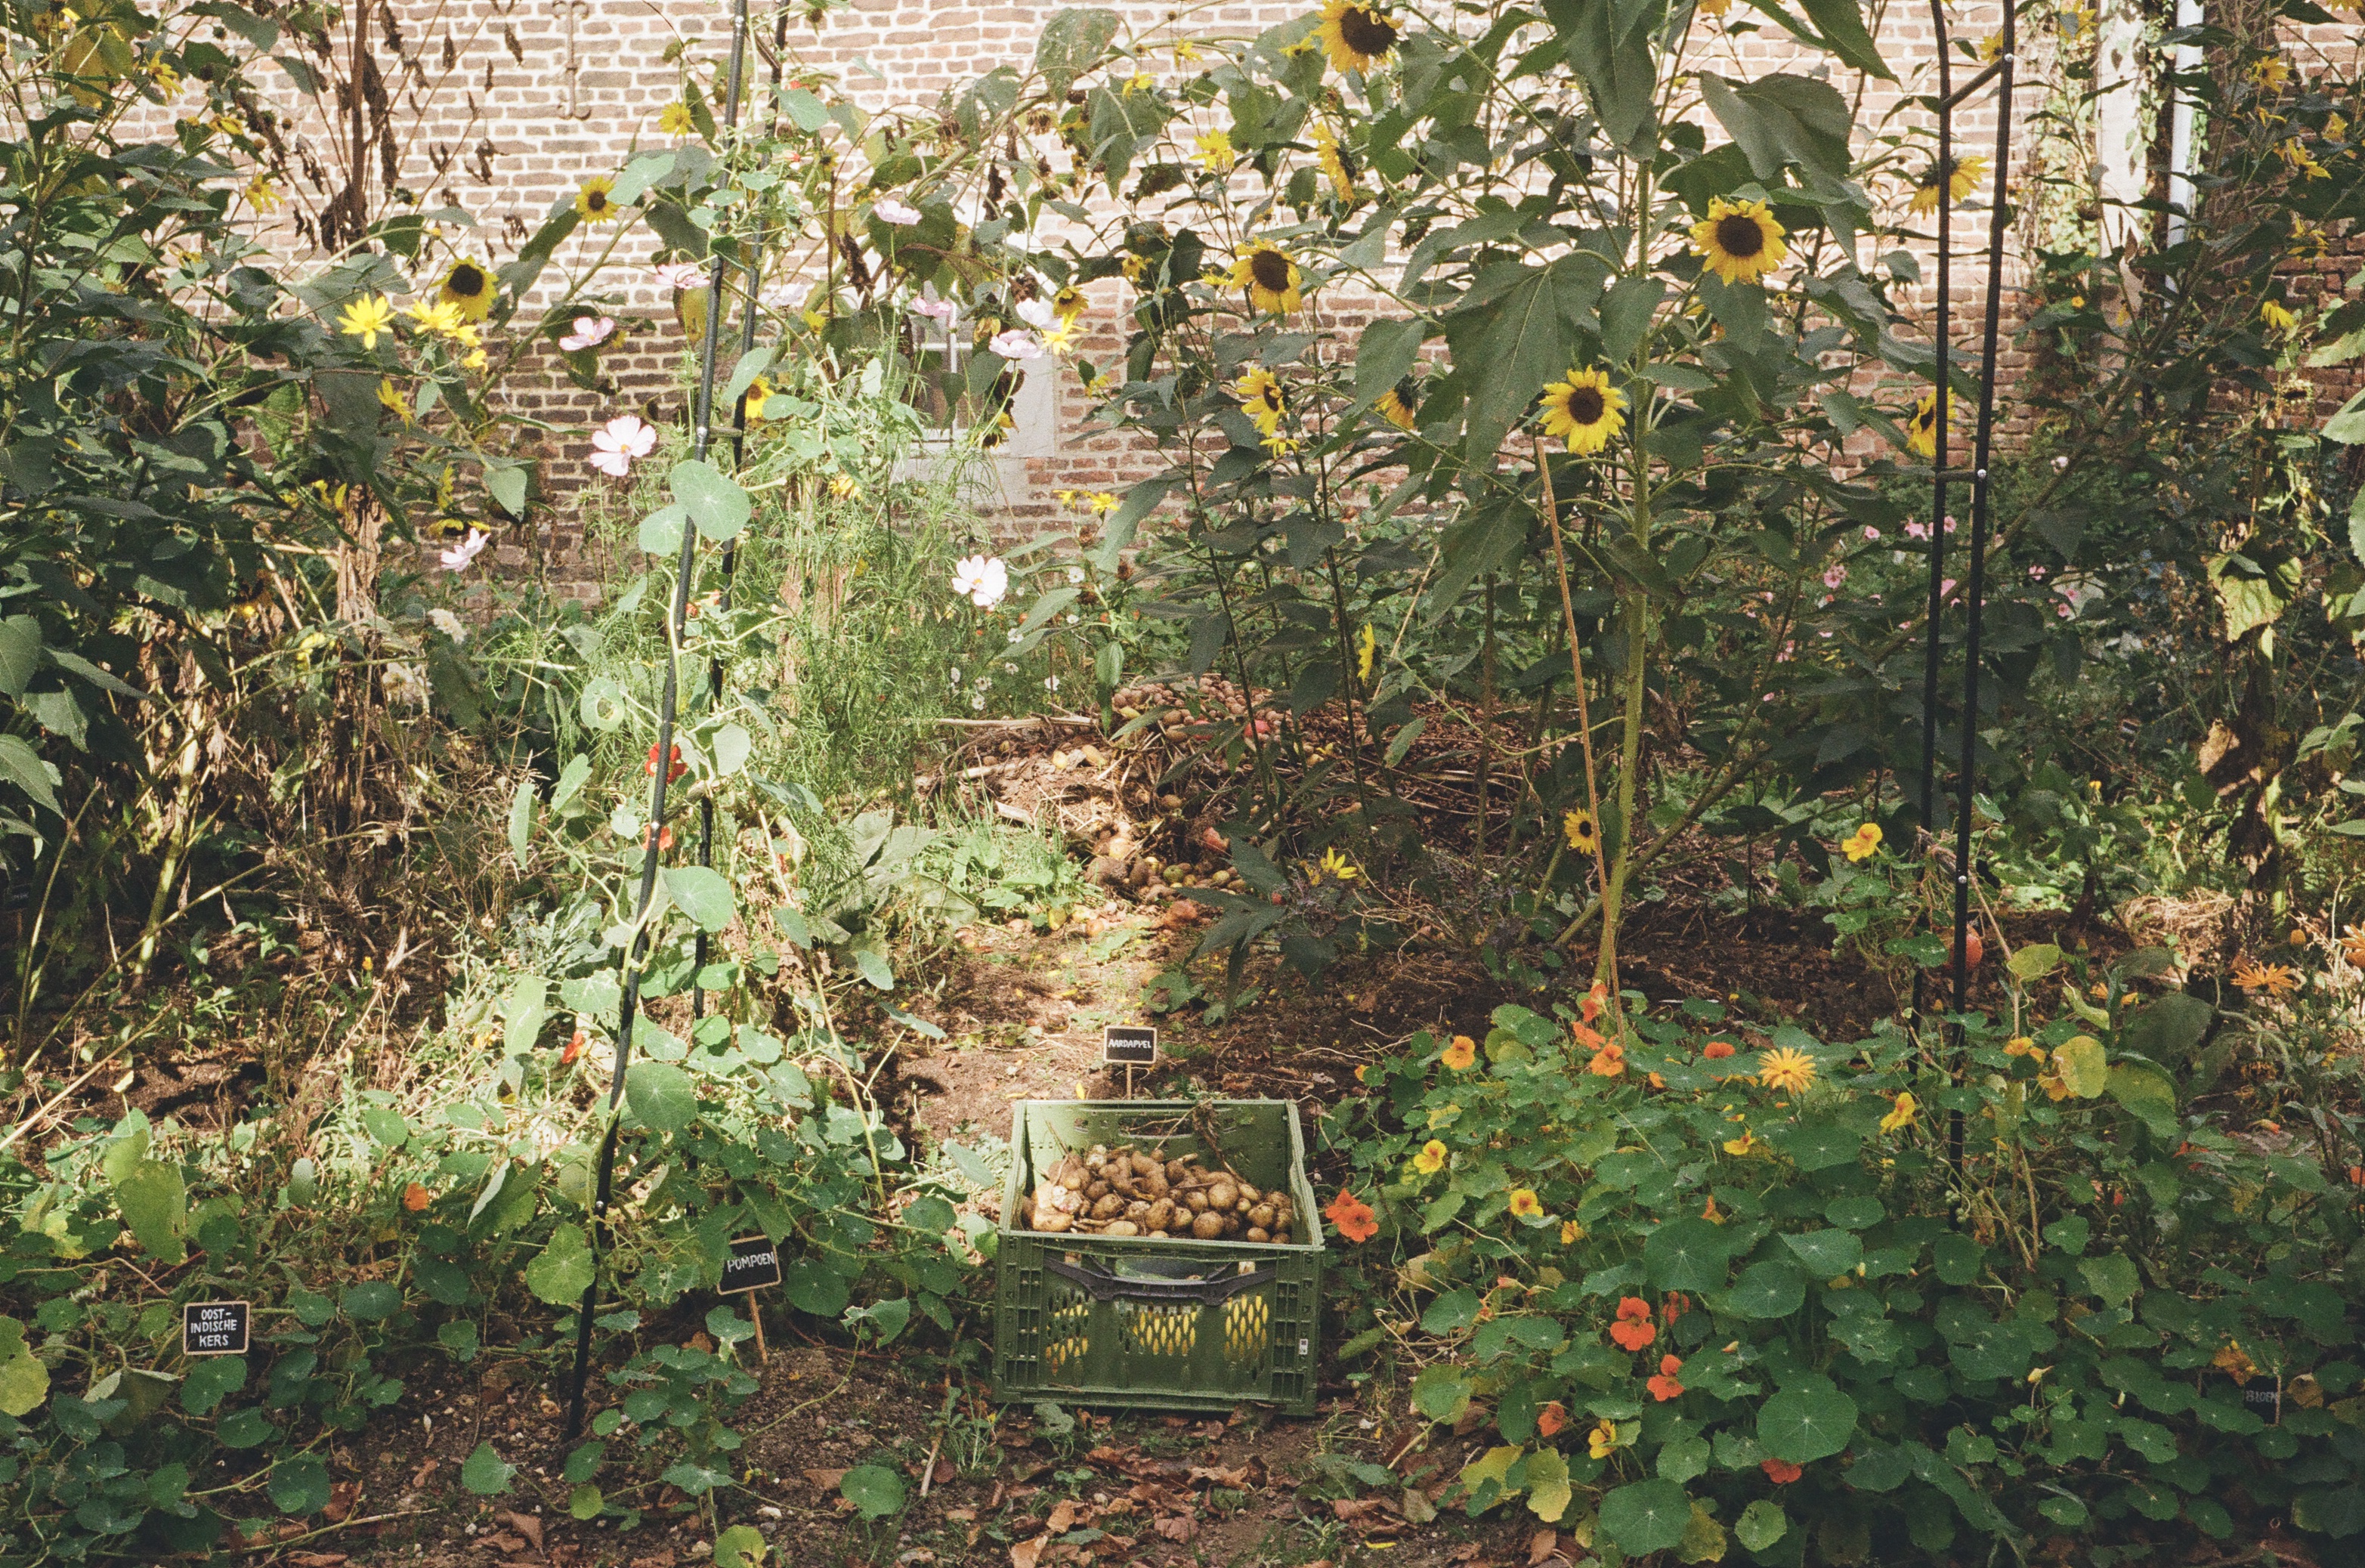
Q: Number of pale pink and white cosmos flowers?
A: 10